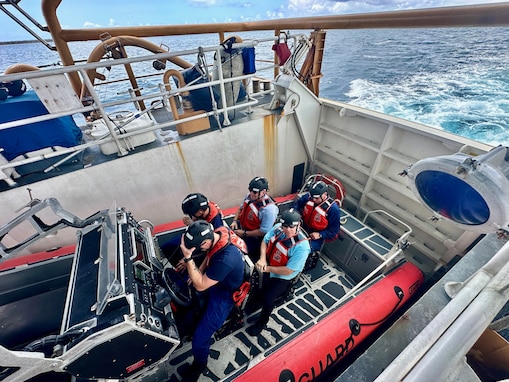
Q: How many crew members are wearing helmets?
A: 5